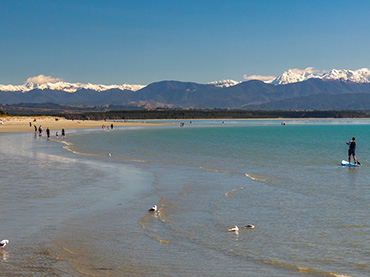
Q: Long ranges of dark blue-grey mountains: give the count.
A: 1